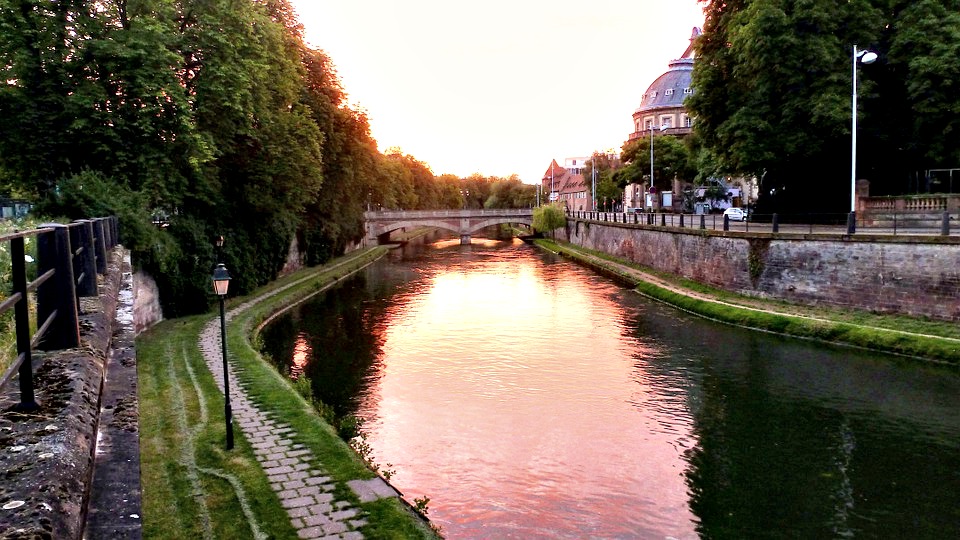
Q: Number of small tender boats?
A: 0